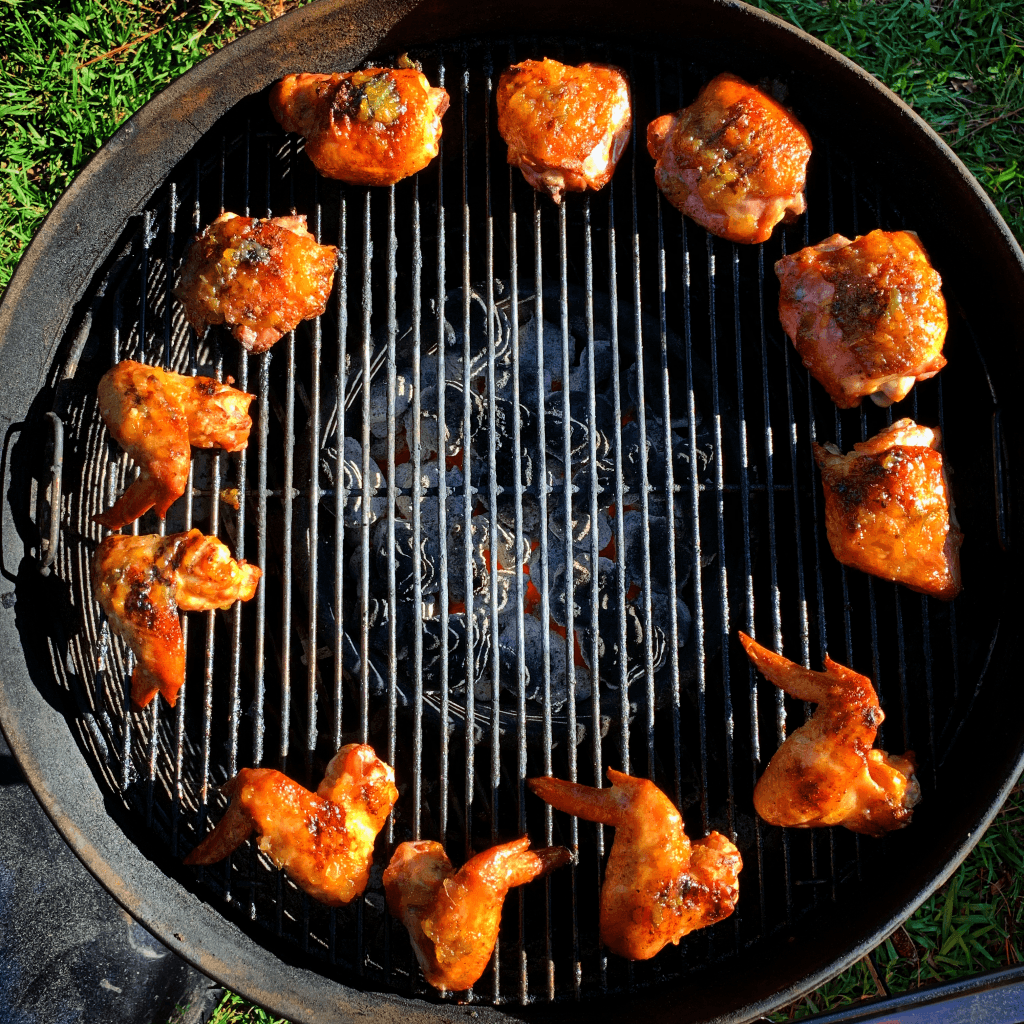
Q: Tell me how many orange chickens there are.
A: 12